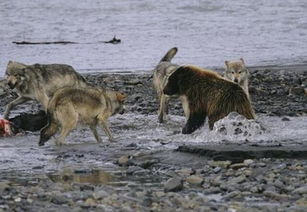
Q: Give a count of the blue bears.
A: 0